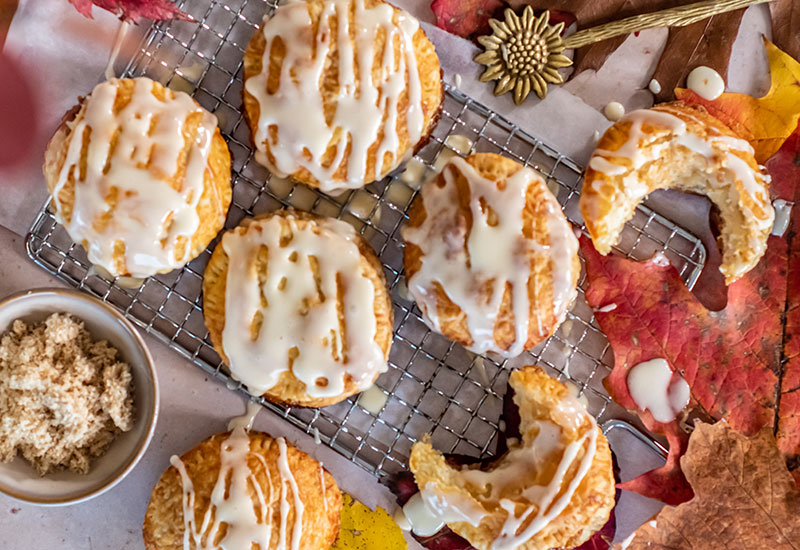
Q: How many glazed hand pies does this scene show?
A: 7